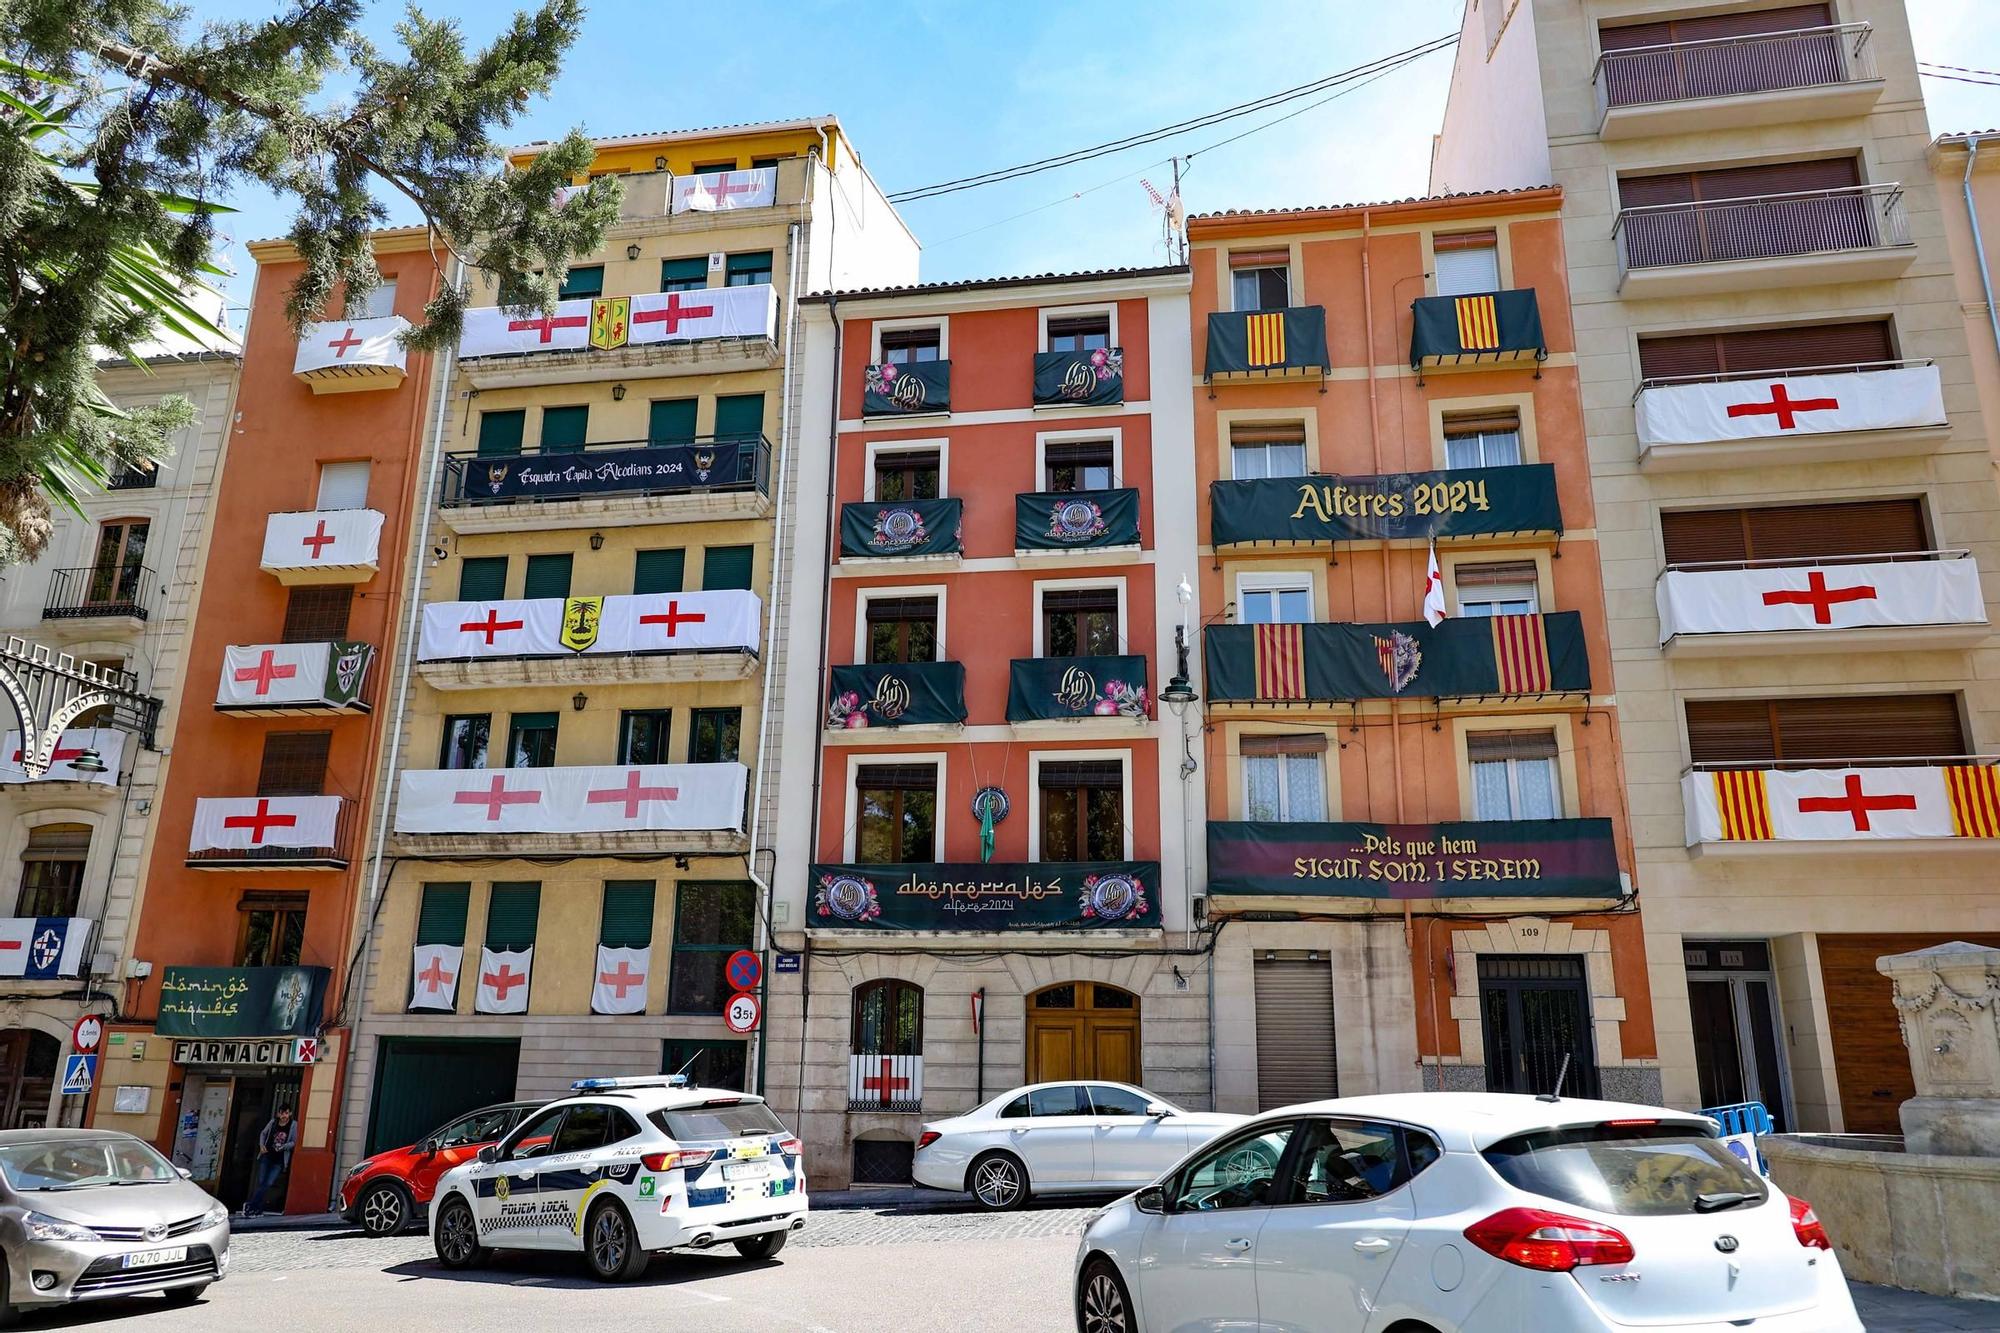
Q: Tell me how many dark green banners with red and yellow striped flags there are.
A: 3